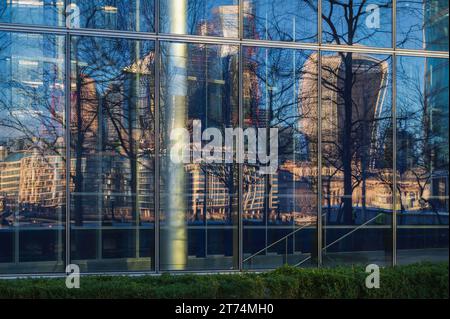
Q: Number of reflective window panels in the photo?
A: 12